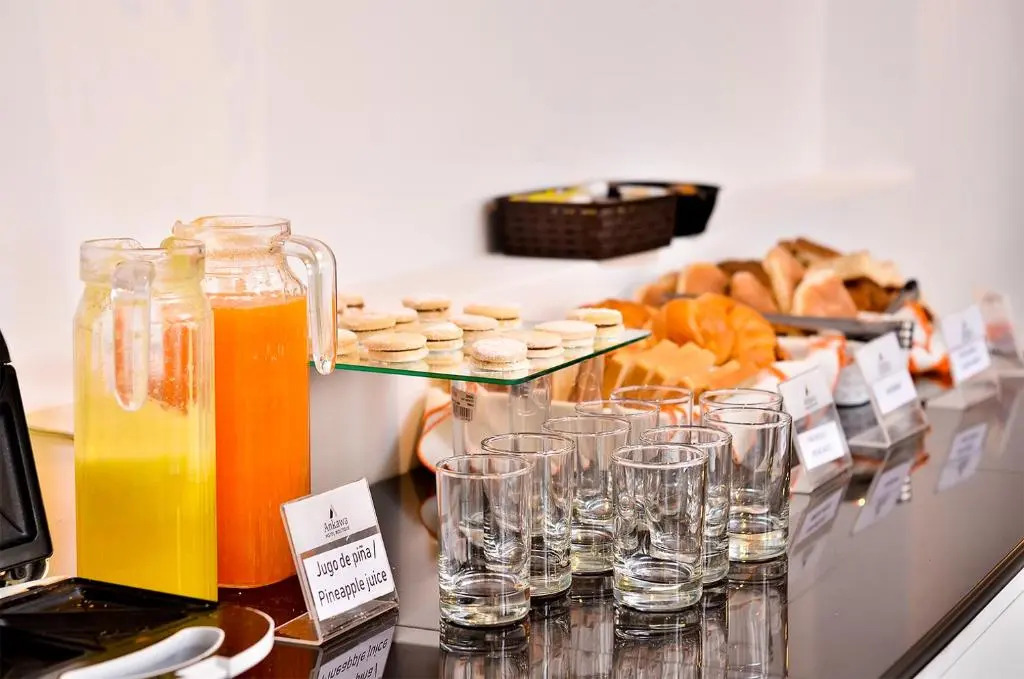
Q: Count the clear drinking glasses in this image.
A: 9